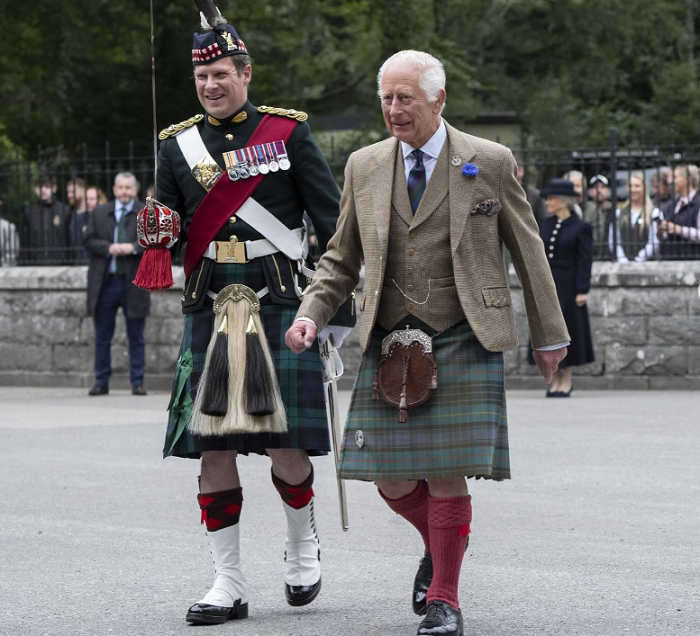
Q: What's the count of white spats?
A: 2